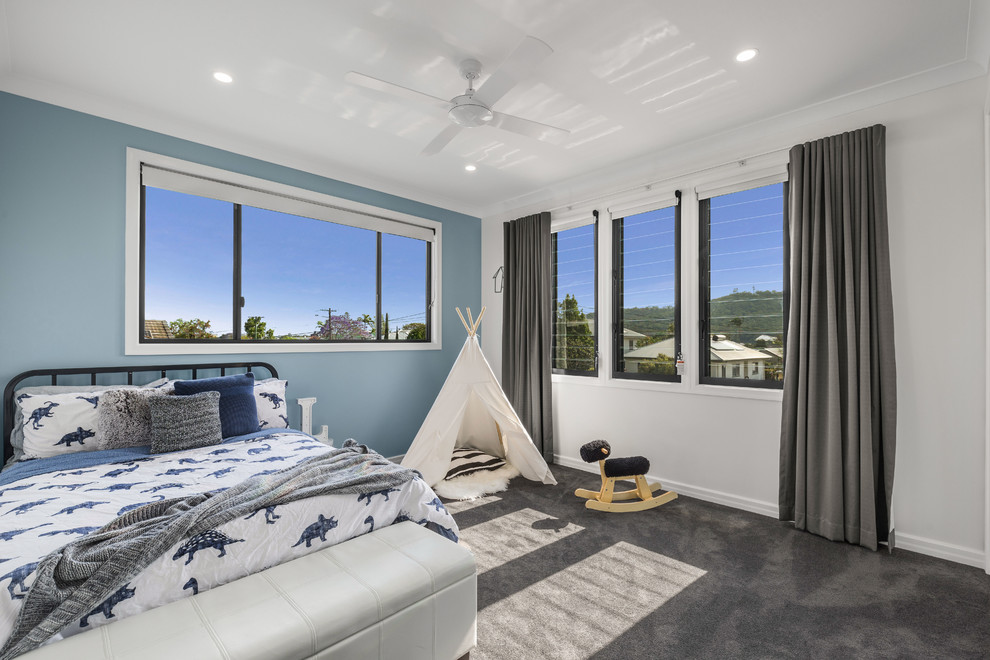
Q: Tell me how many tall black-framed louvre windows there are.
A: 3